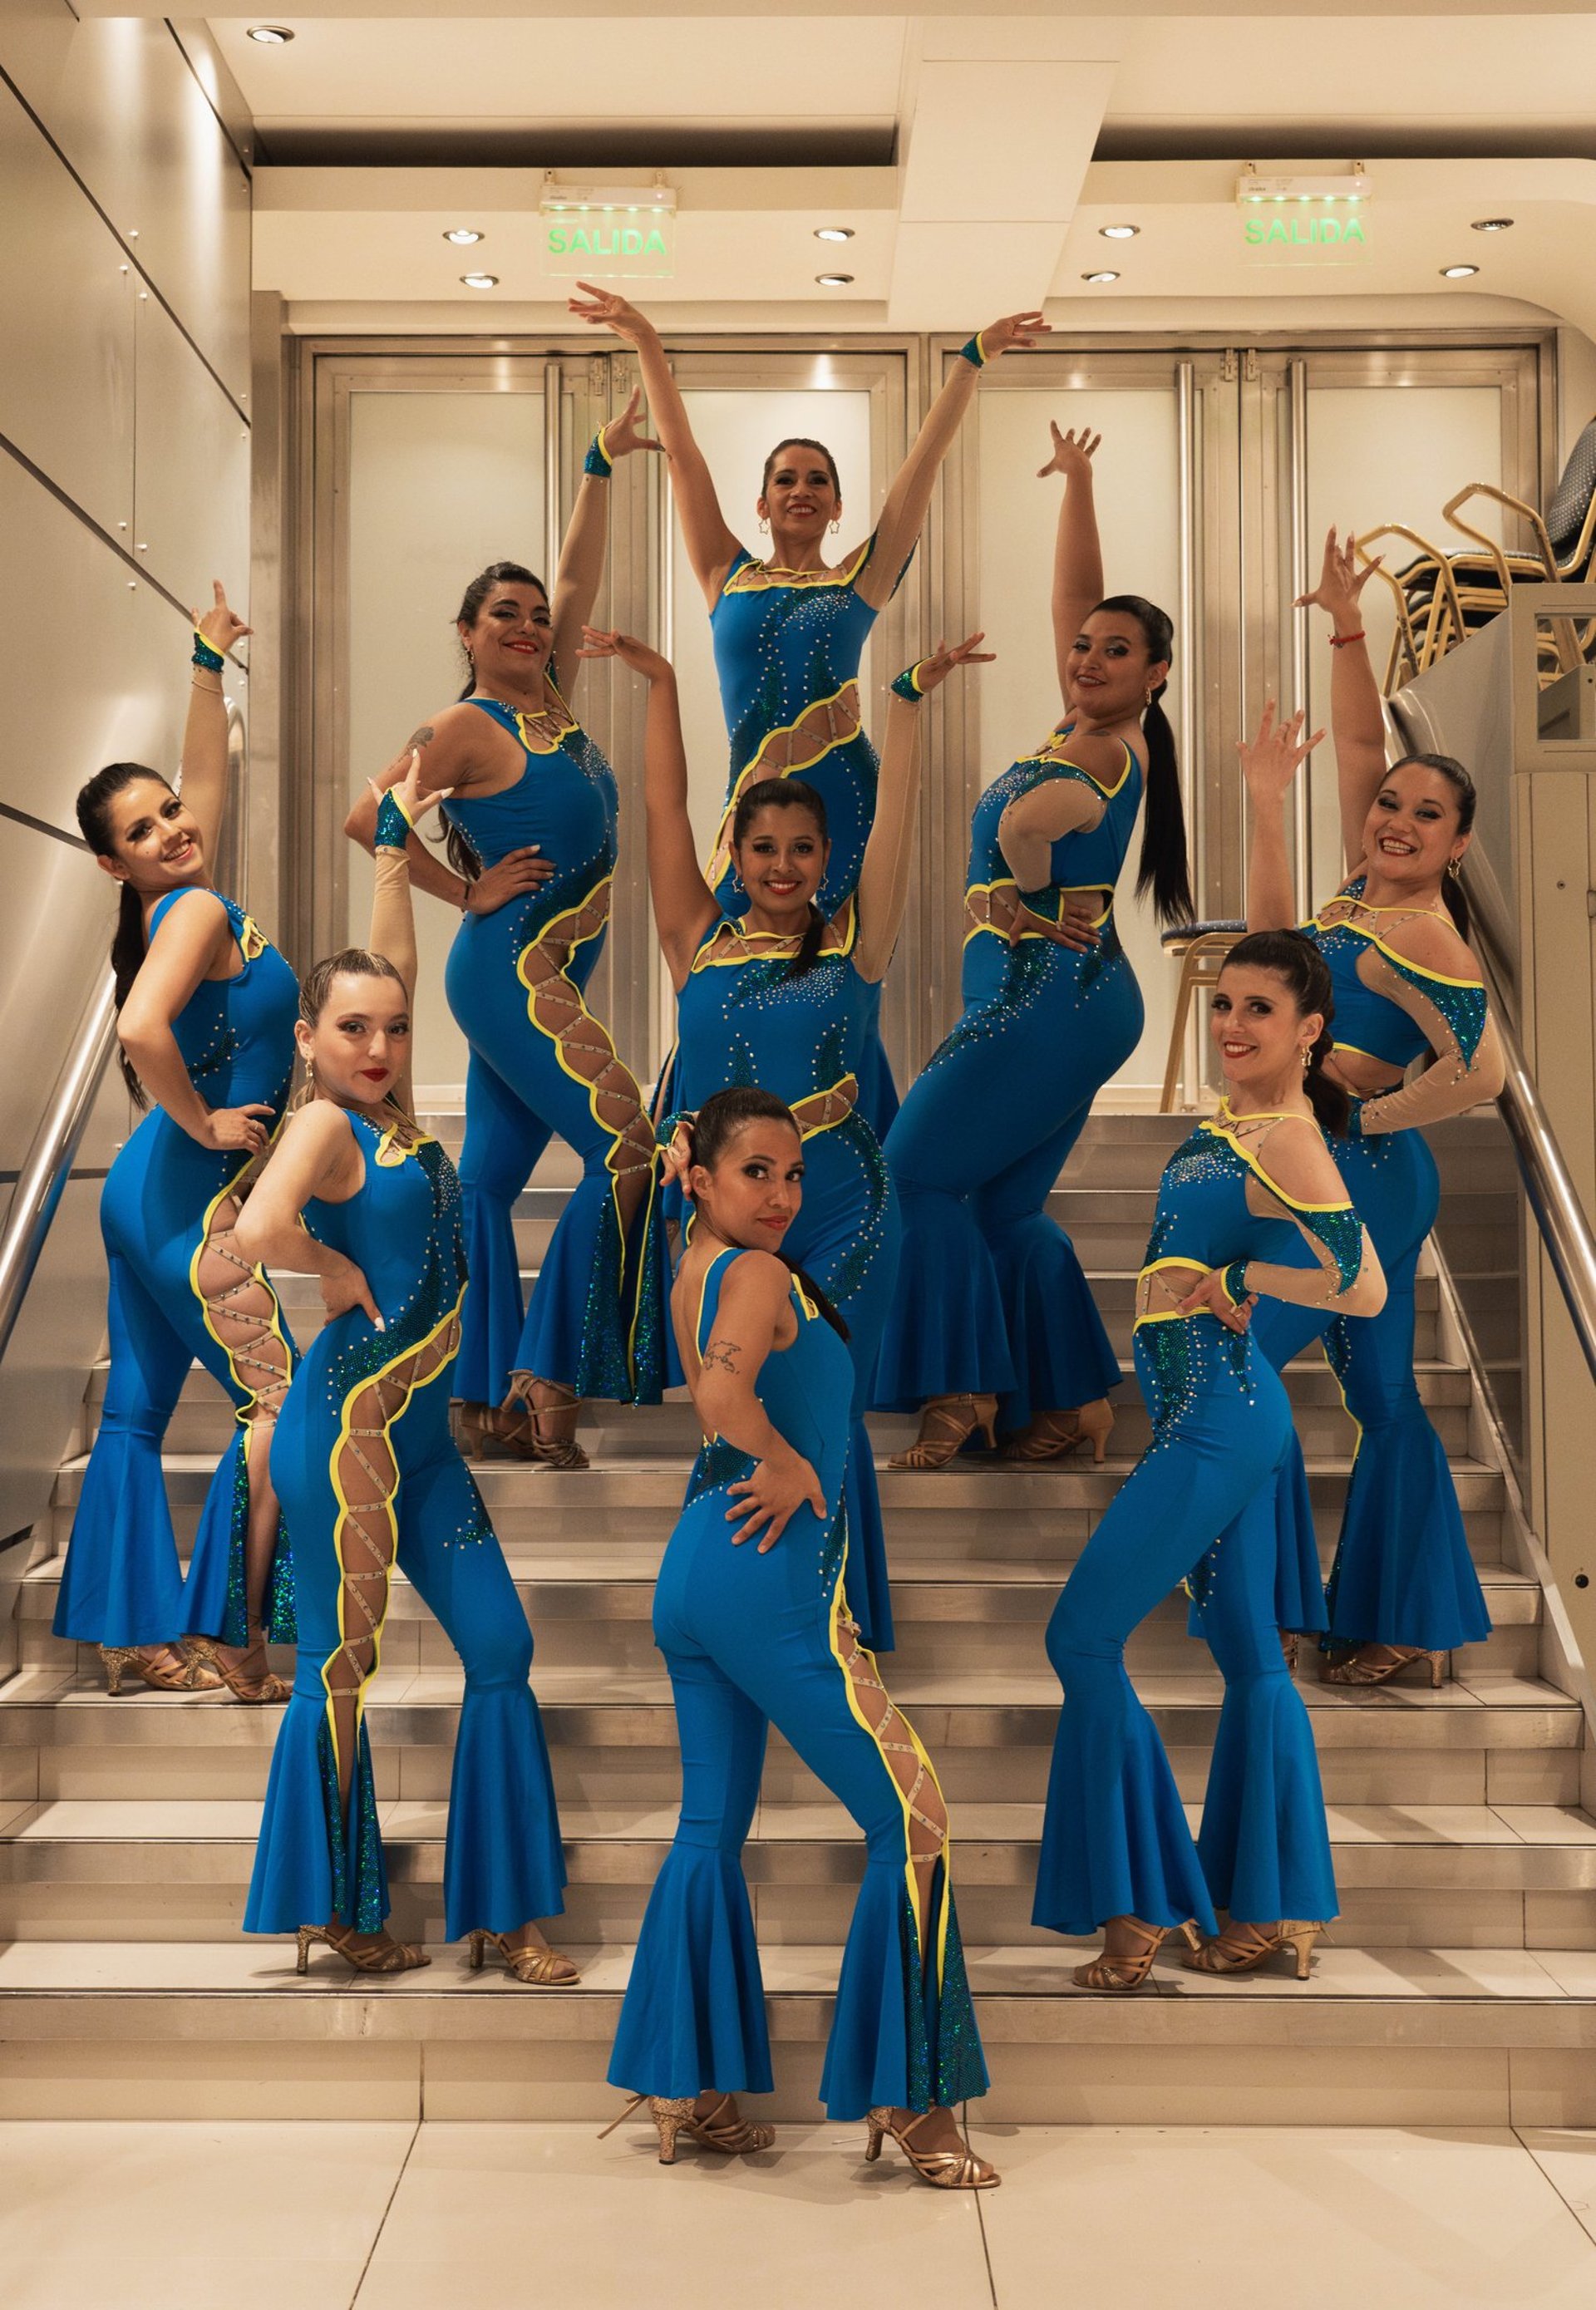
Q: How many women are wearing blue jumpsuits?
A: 9